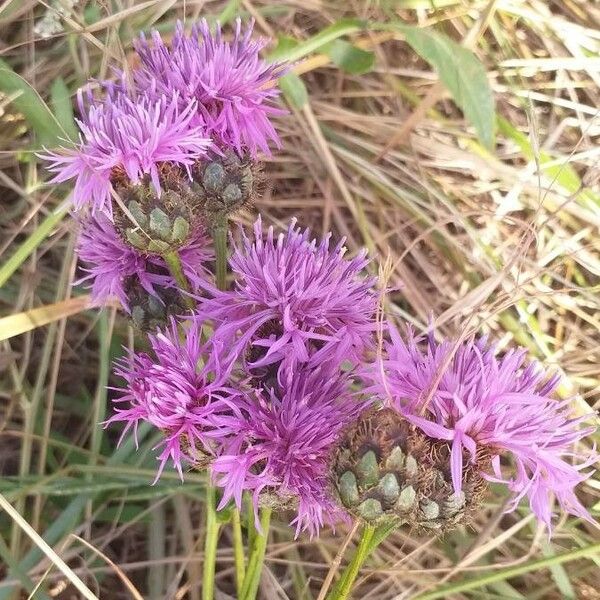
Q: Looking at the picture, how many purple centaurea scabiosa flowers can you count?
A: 7